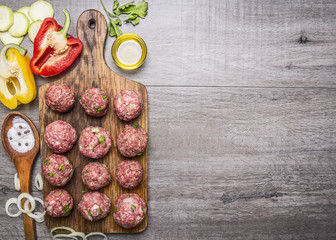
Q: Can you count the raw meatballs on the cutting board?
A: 12